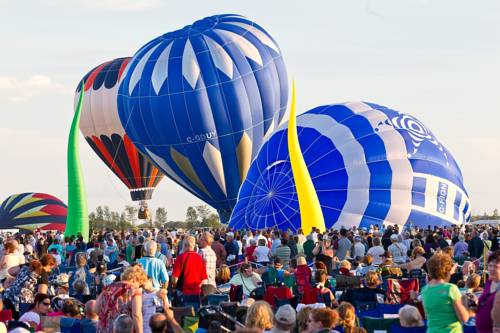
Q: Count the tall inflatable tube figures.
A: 2